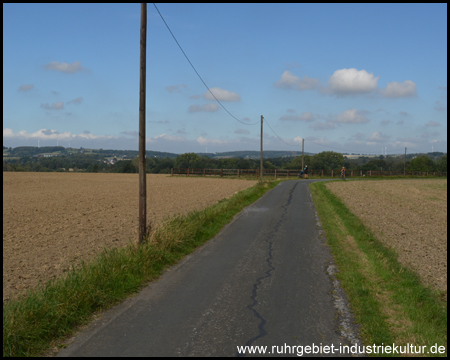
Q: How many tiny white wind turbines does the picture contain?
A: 7